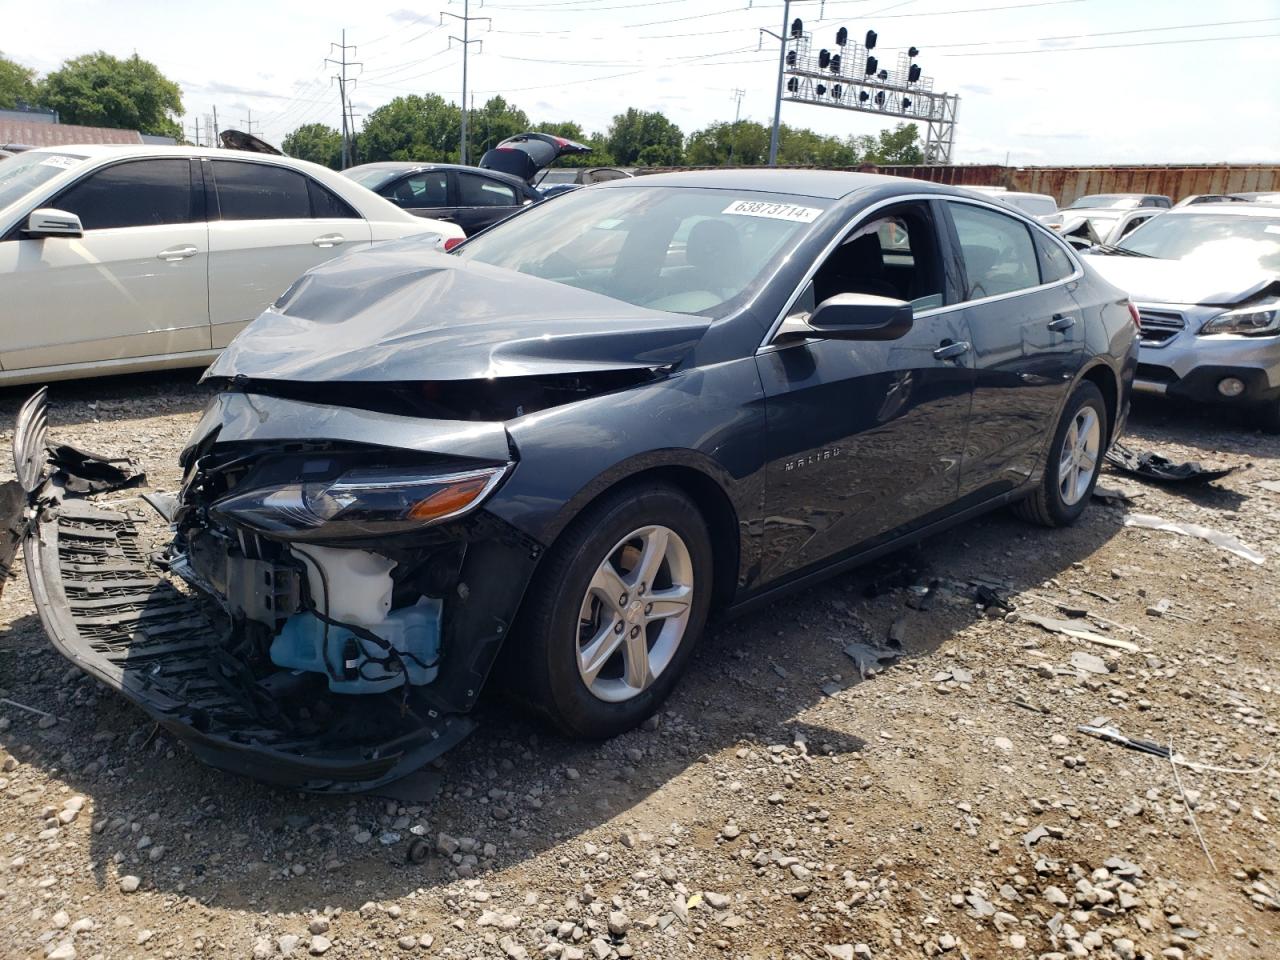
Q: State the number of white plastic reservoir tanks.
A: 1